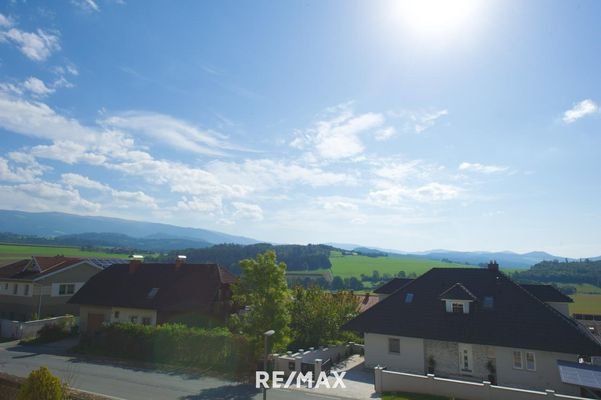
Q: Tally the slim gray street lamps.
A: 1